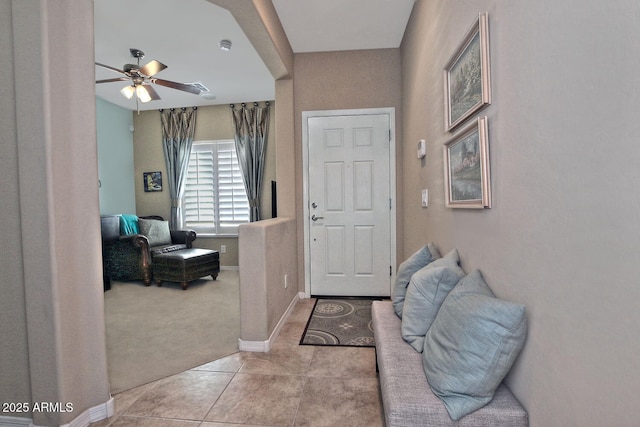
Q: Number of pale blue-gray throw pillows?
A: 3